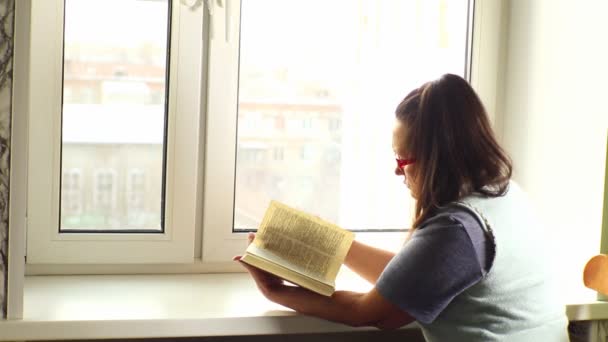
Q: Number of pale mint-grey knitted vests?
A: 1